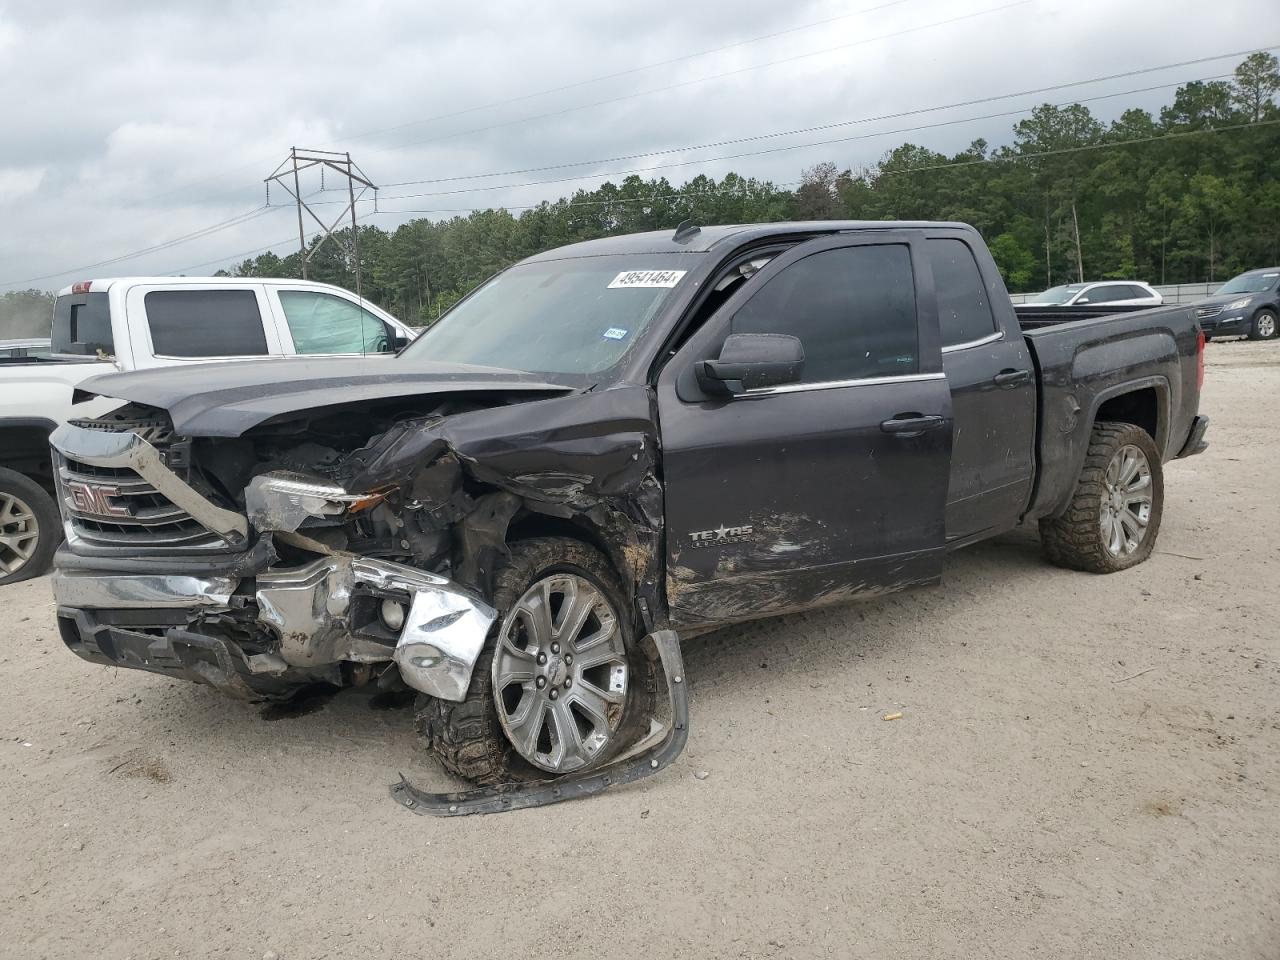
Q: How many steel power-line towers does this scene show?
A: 1